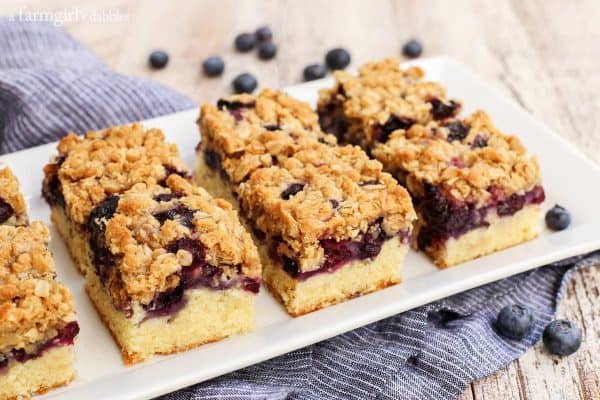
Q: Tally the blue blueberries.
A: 12